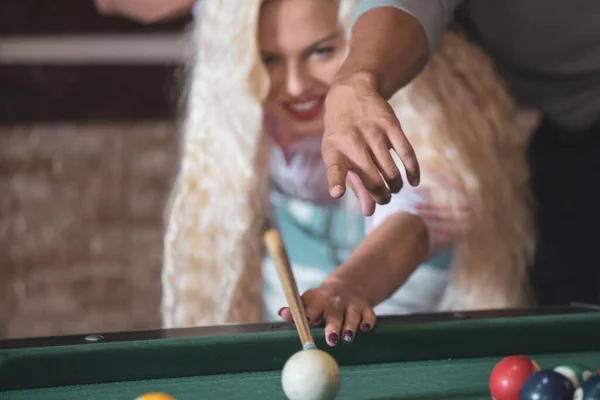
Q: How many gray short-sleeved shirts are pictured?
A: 1